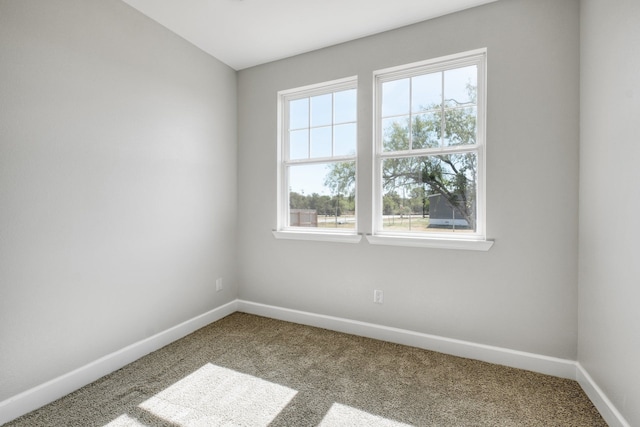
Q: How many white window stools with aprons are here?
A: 2